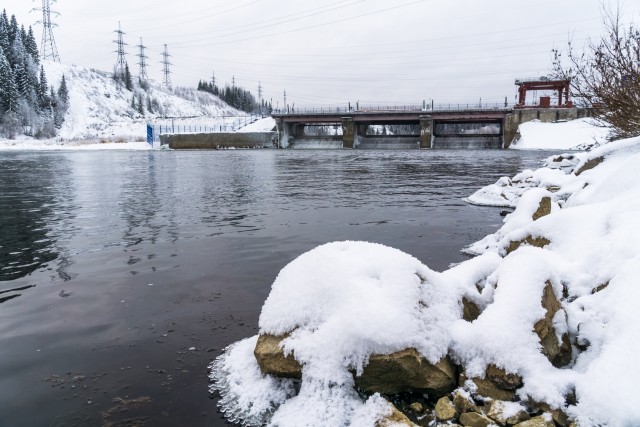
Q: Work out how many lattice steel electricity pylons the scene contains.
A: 8